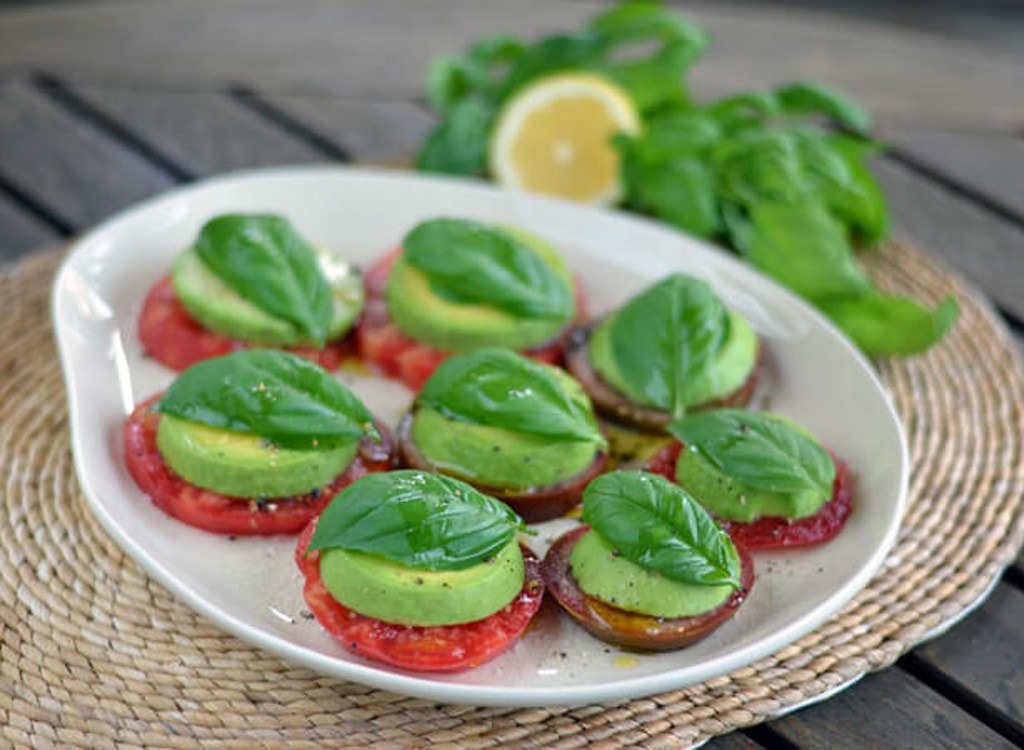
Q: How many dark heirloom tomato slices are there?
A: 3